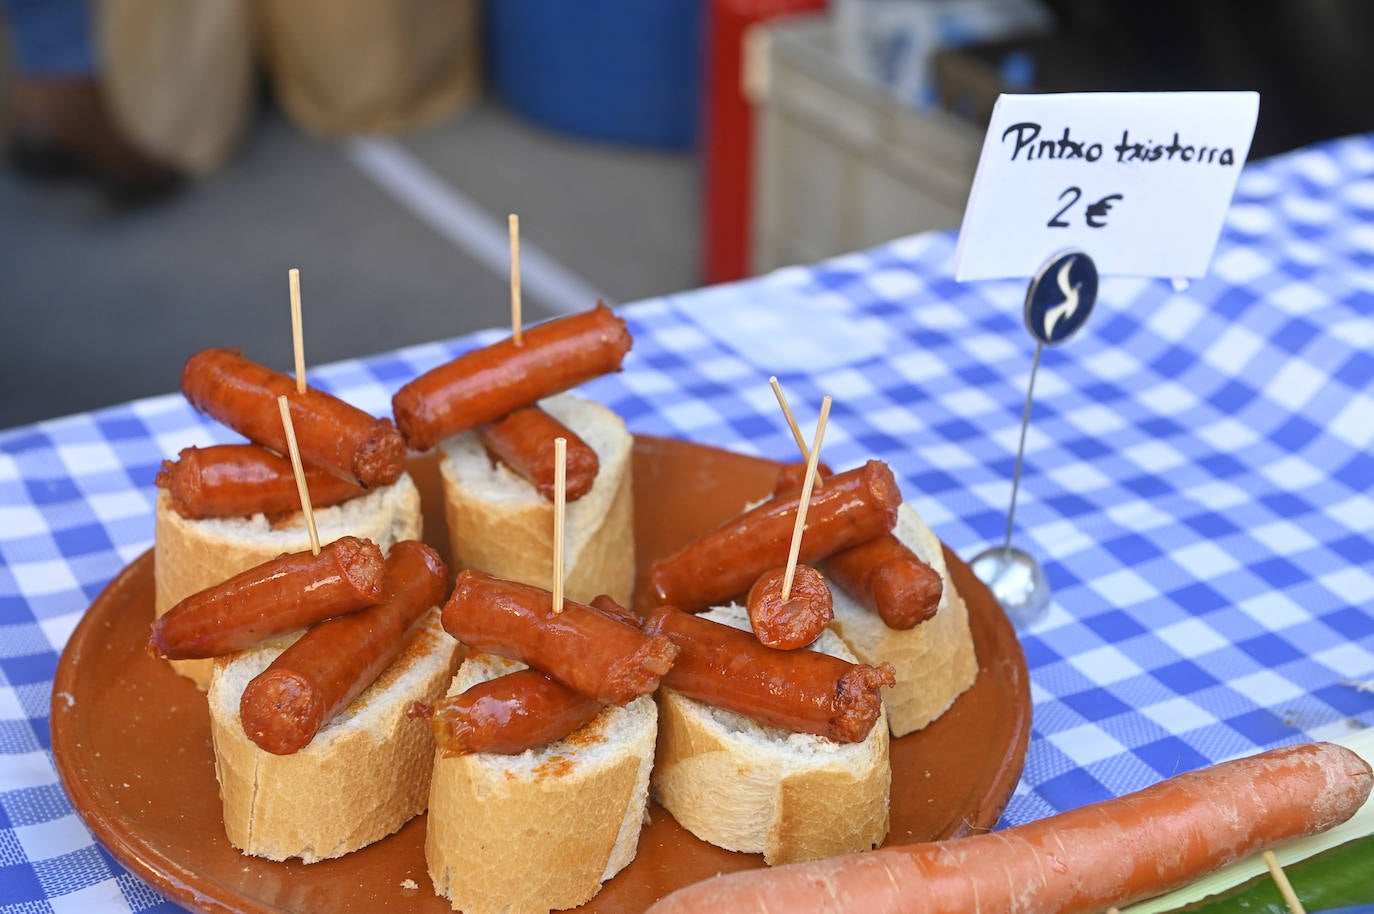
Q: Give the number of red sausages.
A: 12